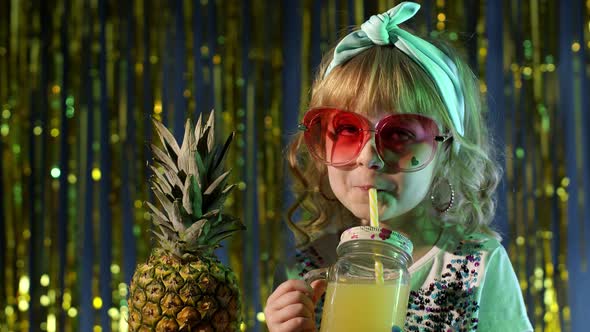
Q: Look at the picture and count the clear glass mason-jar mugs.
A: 1